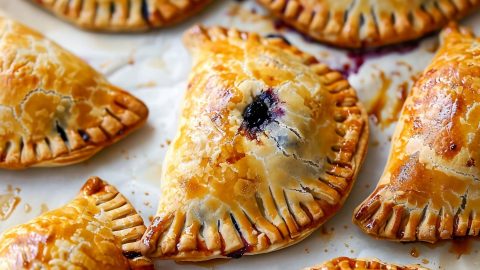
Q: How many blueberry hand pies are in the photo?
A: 7